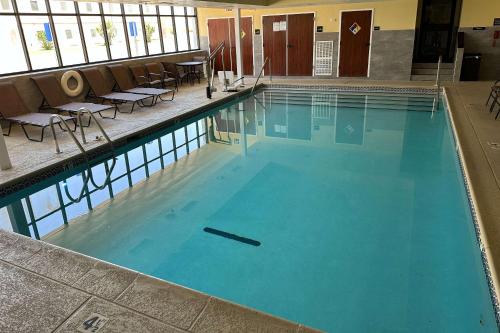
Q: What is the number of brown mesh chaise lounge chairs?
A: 4